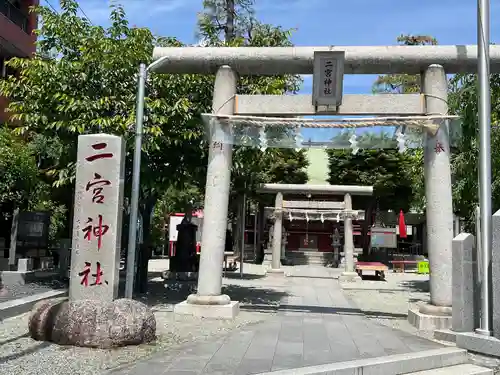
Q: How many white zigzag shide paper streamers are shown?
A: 8